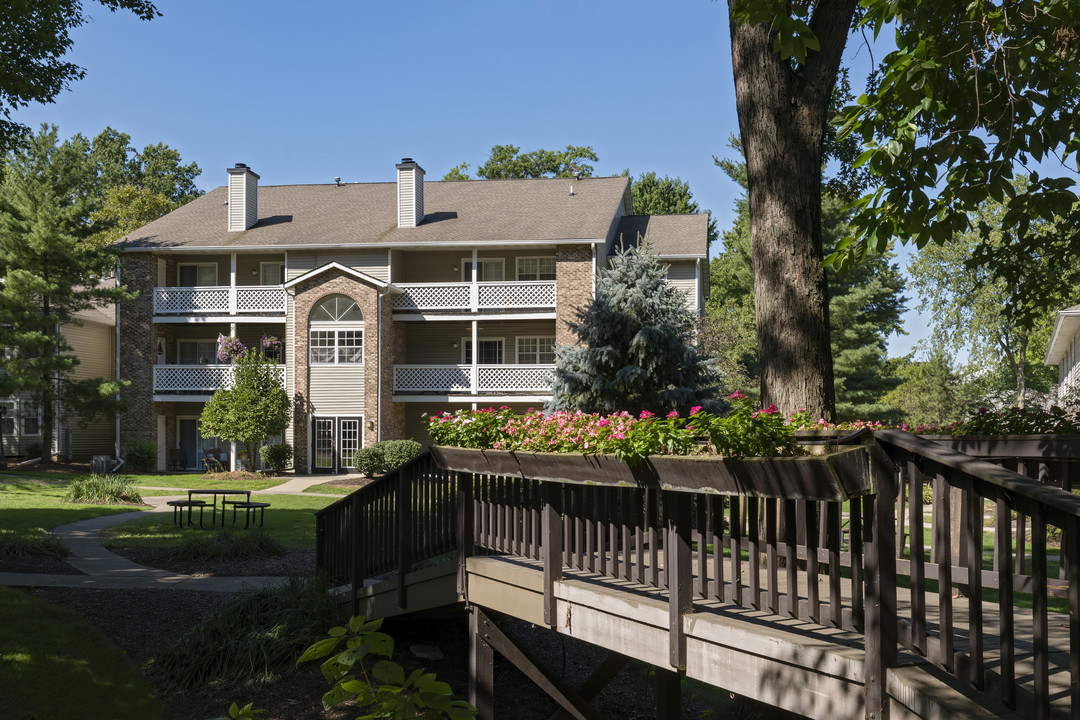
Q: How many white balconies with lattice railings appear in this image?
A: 4